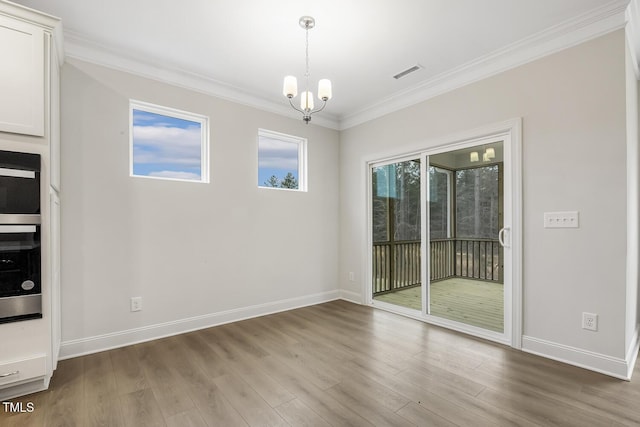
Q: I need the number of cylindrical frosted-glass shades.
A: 3